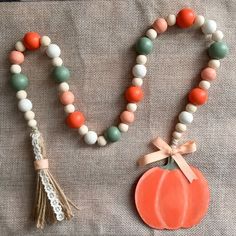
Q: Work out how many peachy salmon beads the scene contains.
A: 5